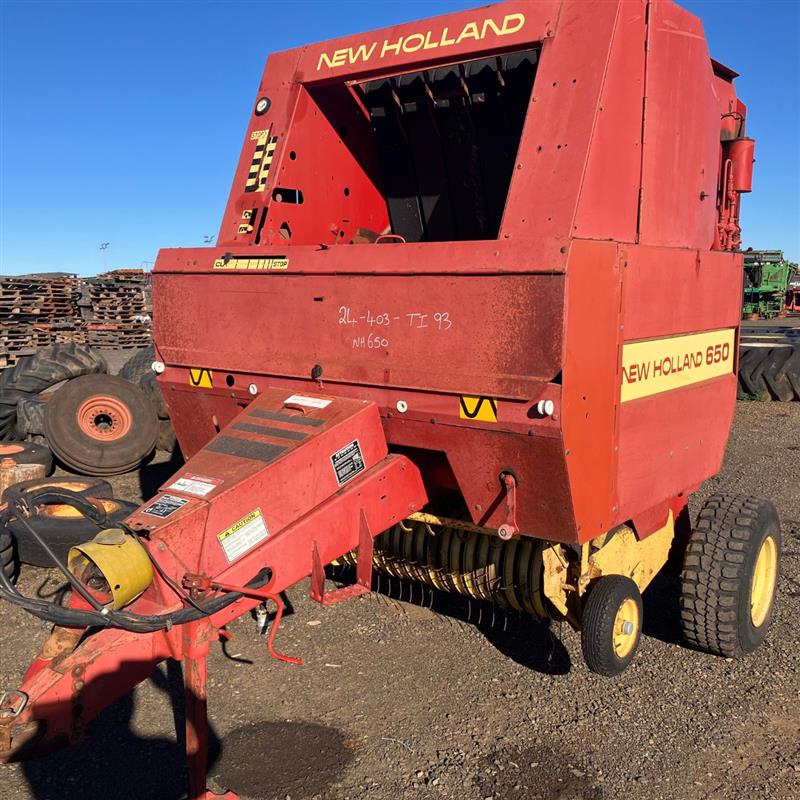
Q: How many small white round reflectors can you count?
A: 4